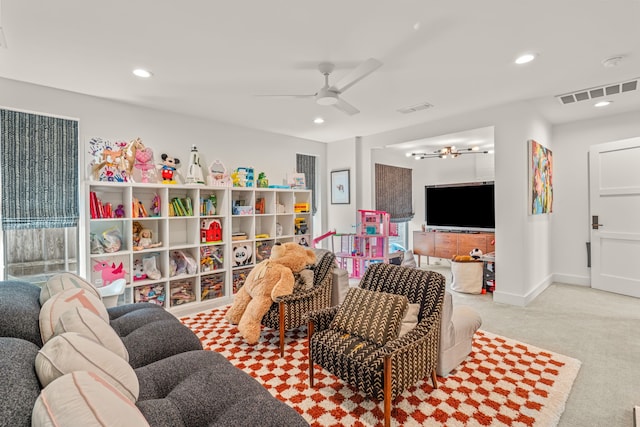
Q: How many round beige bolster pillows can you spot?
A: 5